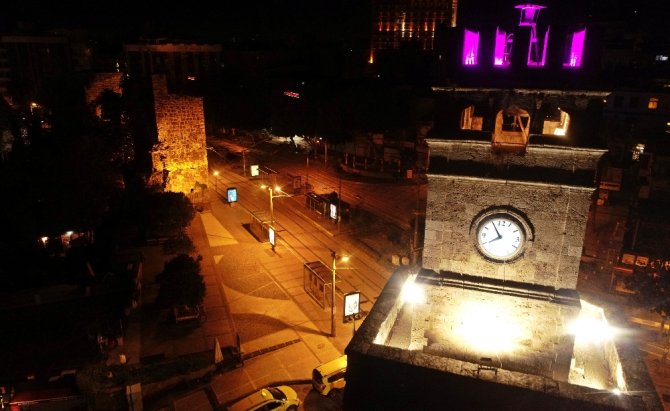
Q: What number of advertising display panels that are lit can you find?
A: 5